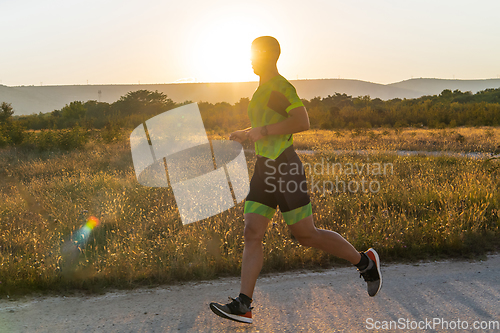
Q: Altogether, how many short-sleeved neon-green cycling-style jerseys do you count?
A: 1